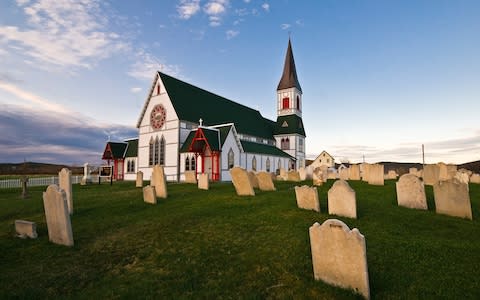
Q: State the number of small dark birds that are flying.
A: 0